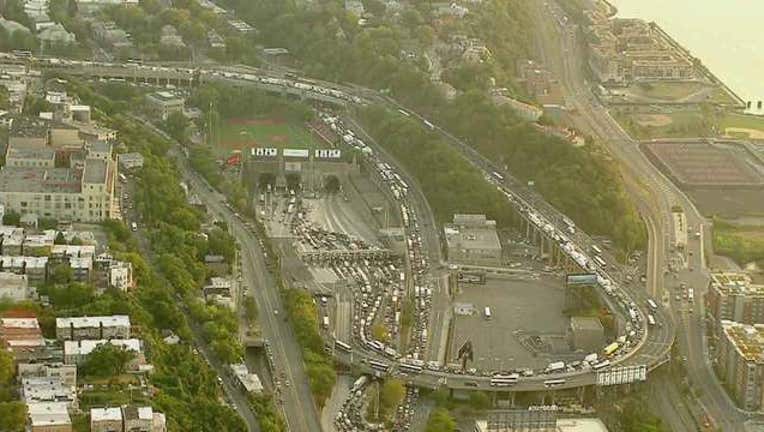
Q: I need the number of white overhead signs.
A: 3